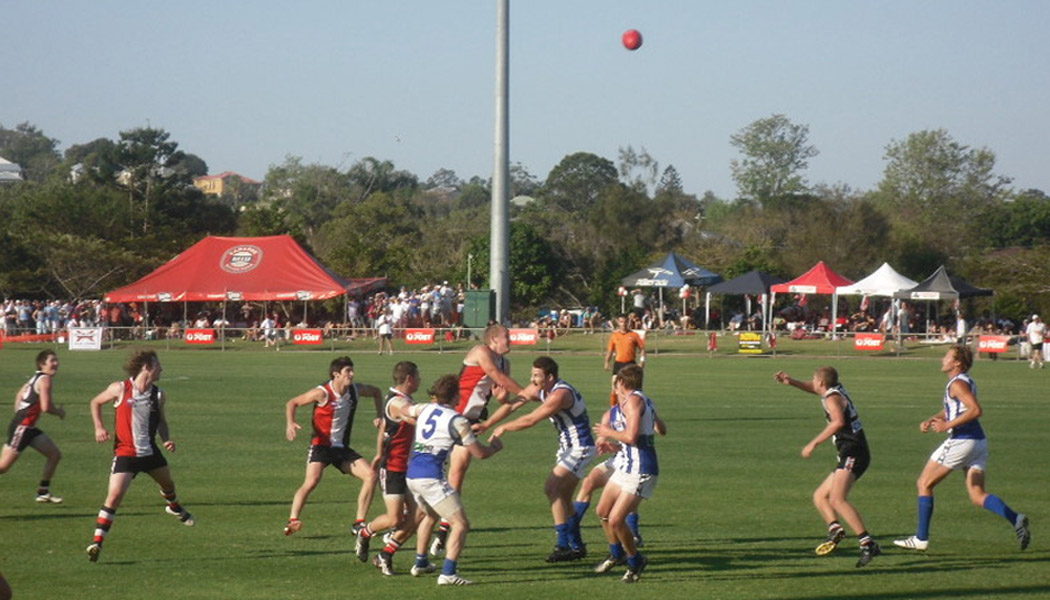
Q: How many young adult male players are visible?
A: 11